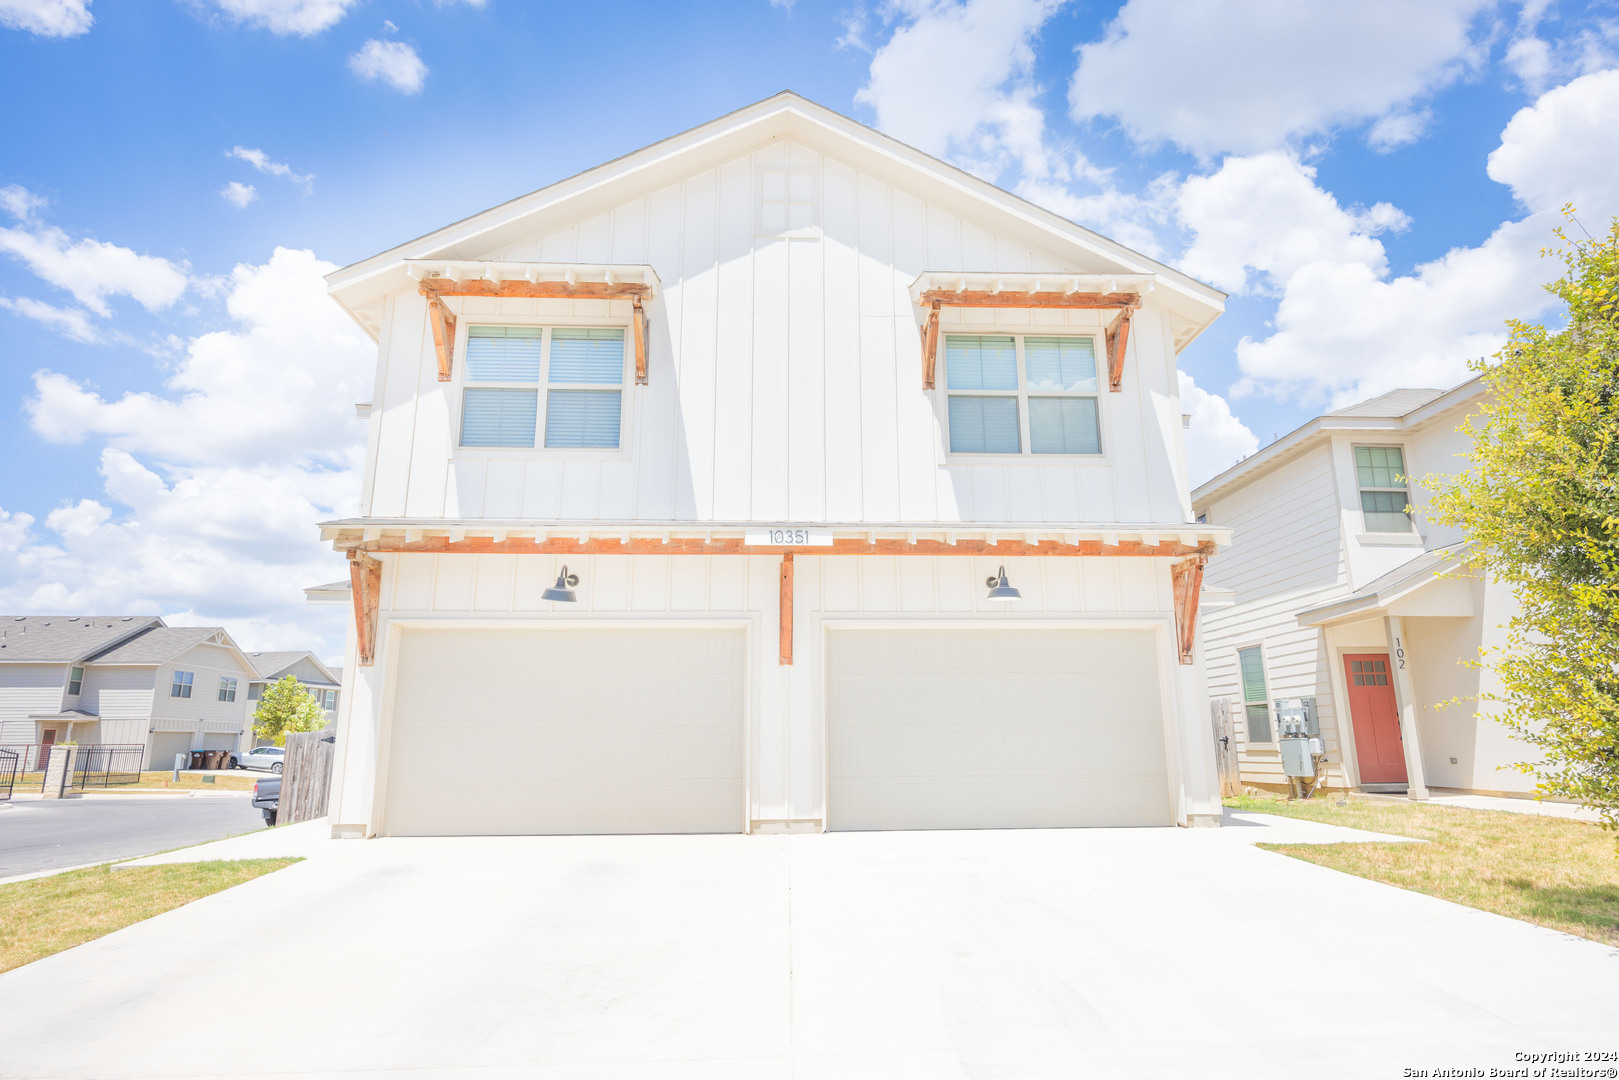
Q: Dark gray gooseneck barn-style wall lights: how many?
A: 2